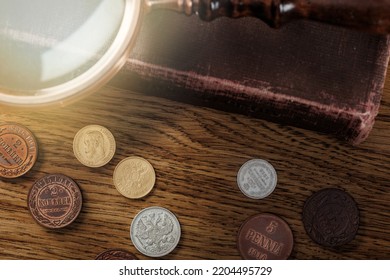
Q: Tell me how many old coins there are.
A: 9